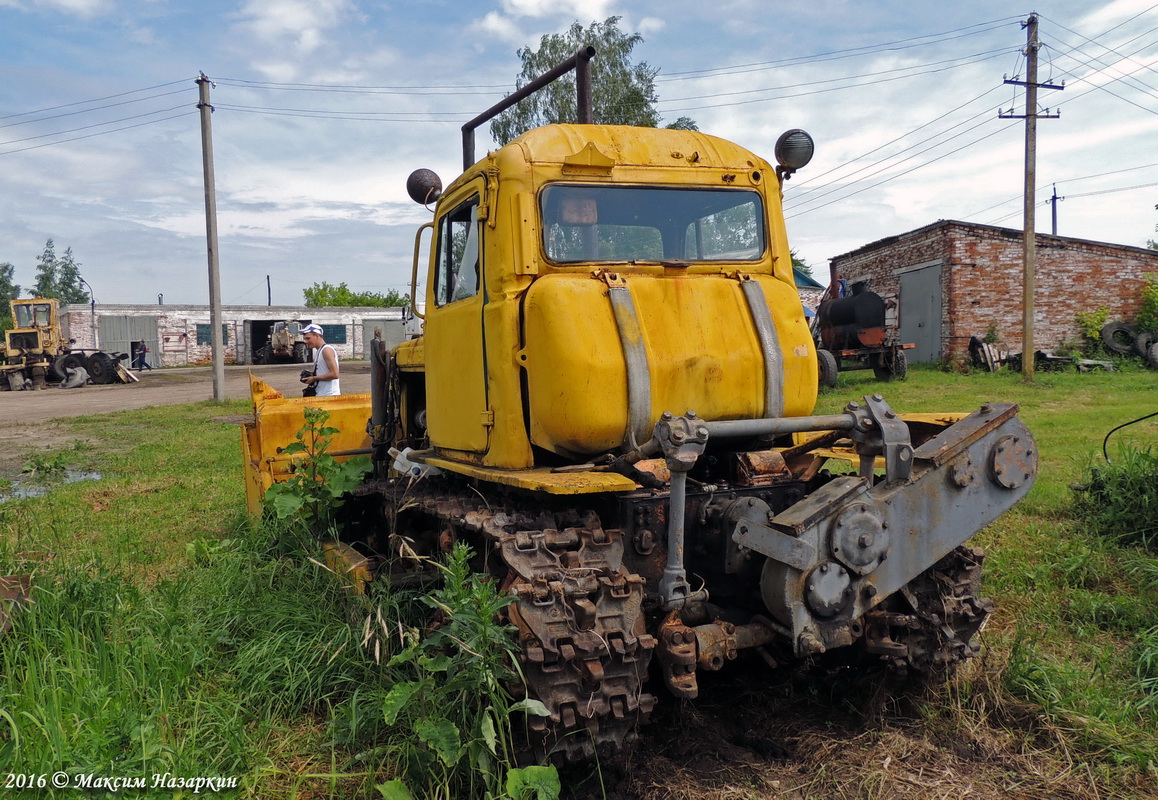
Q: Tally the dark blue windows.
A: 2